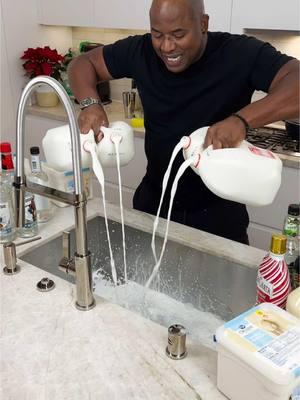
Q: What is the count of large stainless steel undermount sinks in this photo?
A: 1